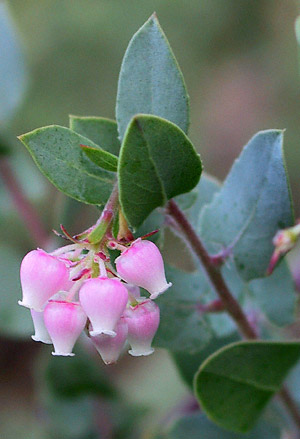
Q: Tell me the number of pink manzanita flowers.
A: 7